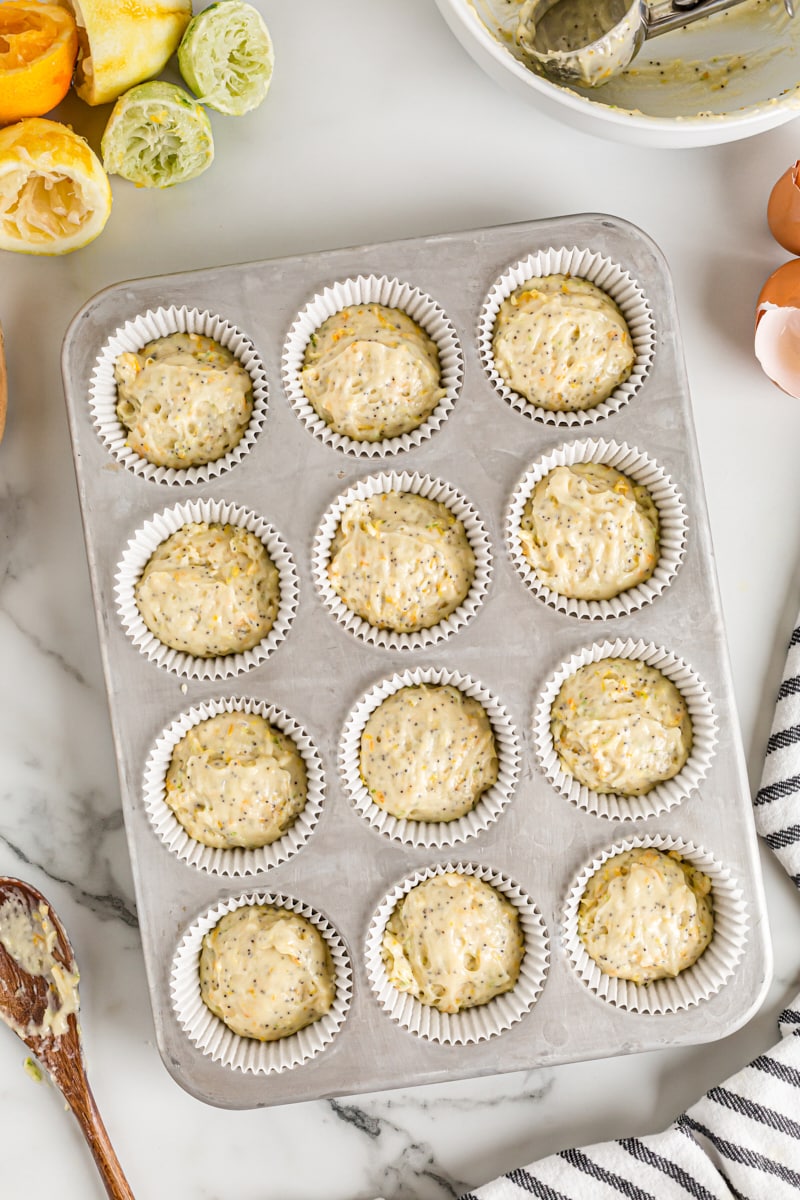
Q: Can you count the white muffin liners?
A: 12